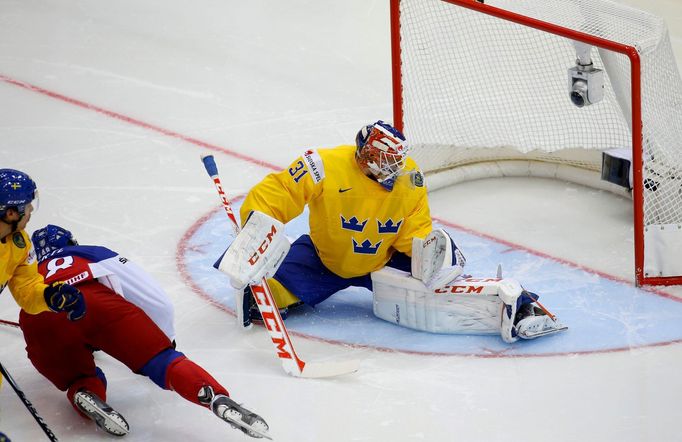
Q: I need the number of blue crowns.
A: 3